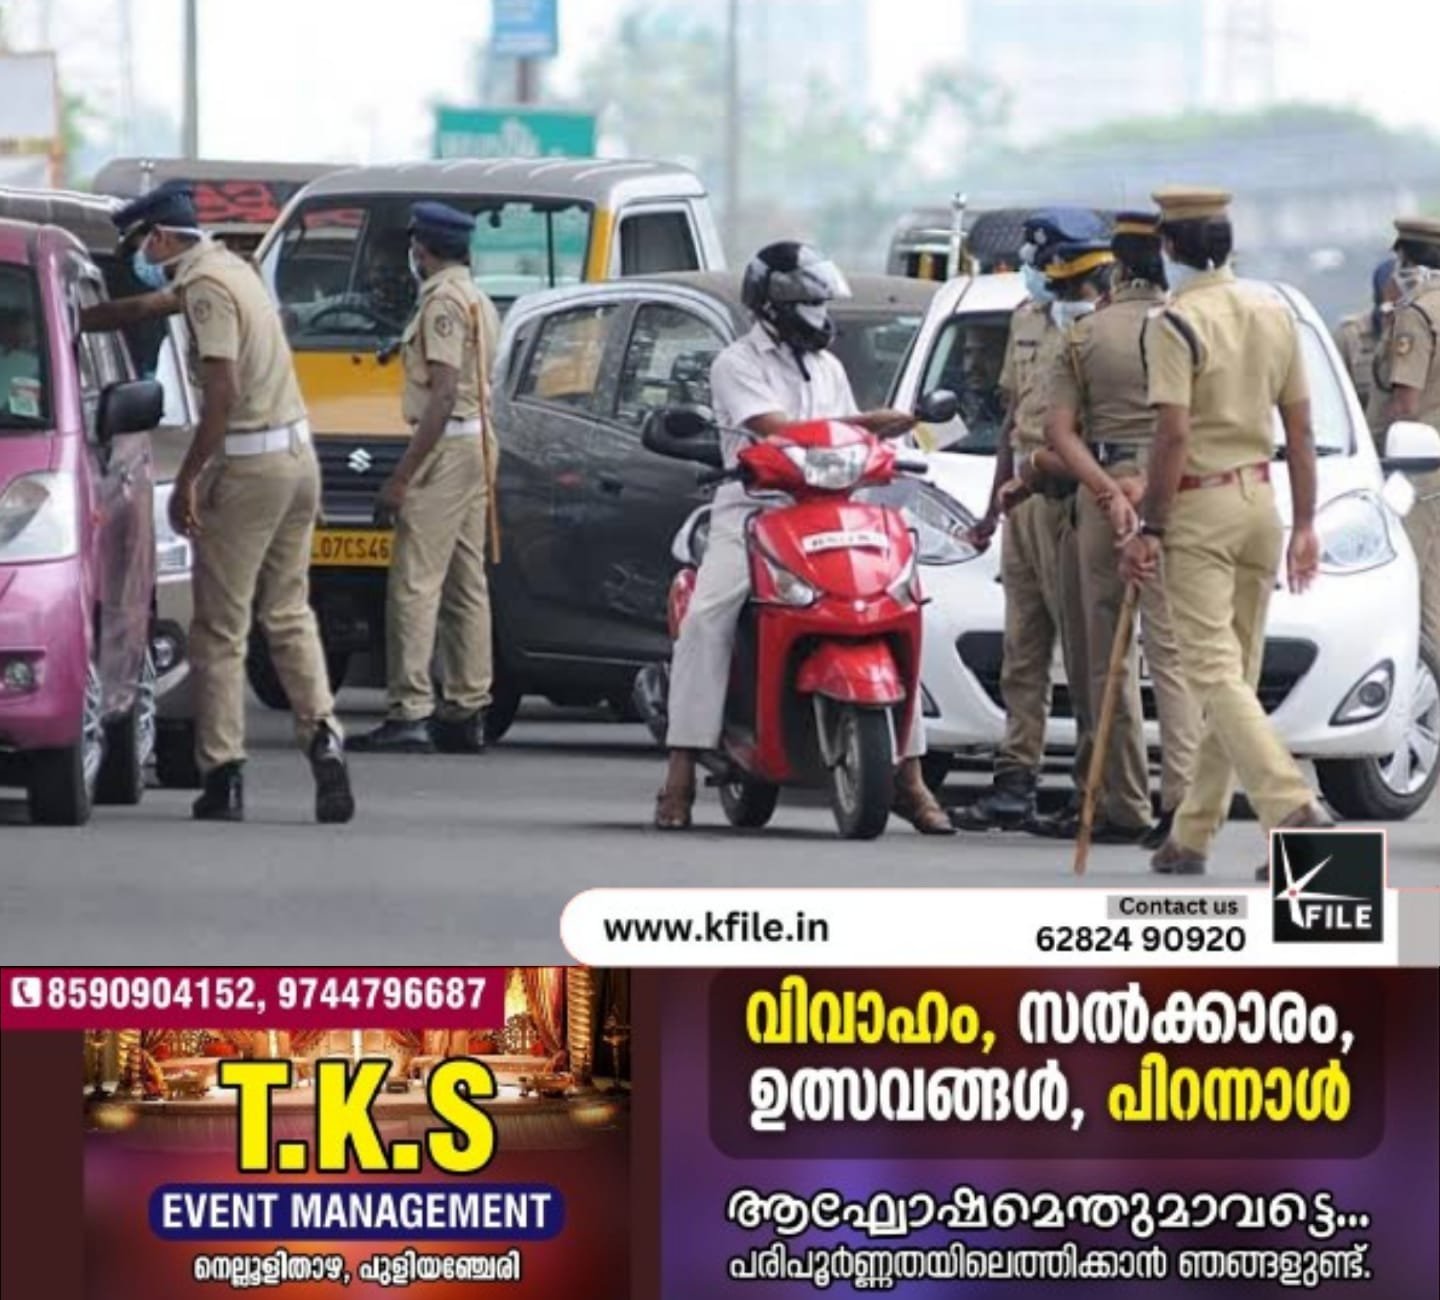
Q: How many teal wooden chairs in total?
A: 0